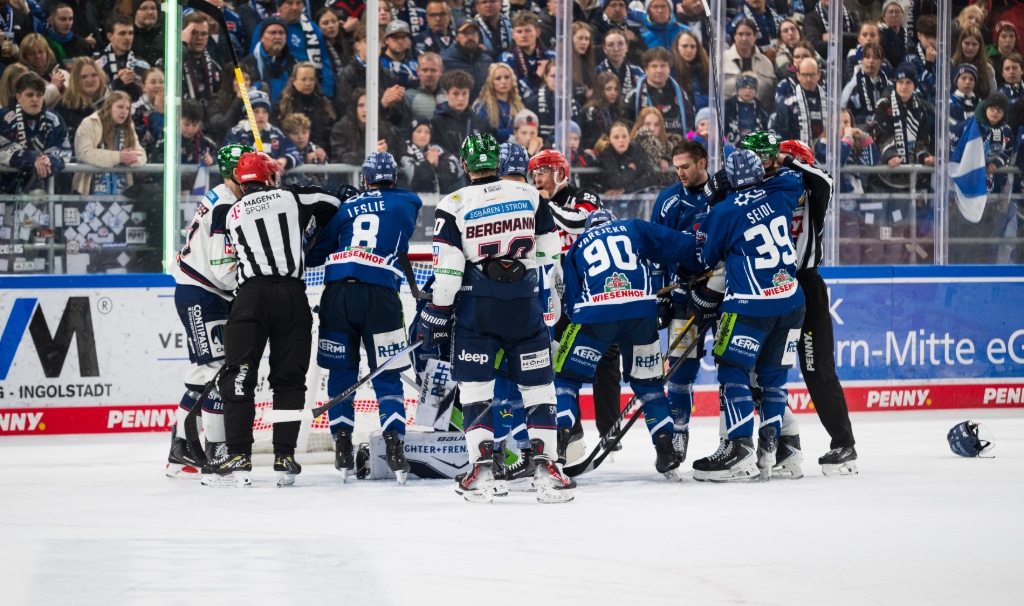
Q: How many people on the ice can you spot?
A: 12